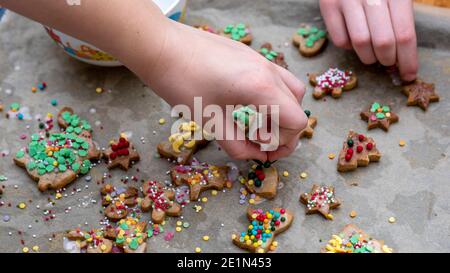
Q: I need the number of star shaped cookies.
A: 4